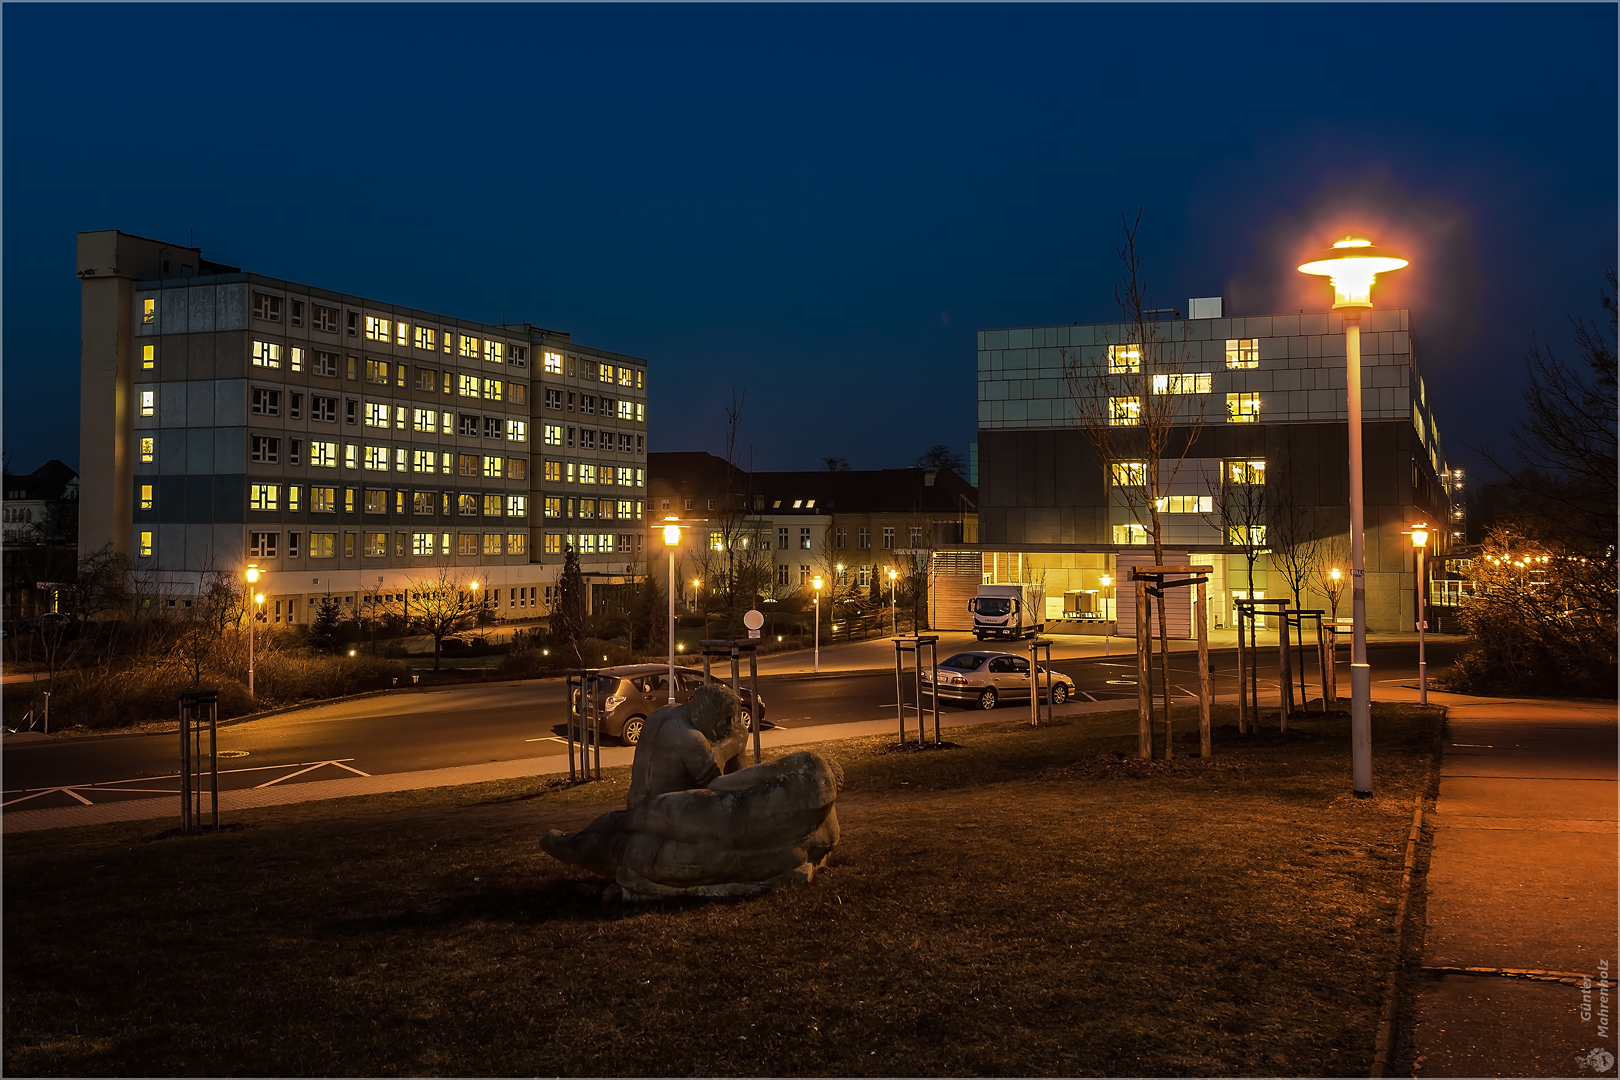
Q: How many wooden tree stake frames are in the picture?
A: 9